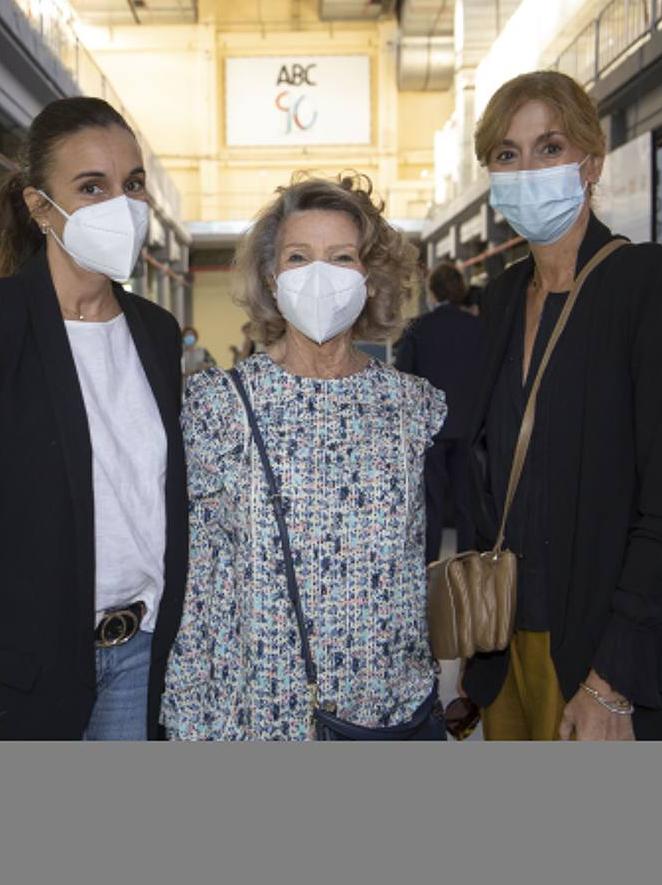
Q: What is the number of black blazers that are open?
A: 2